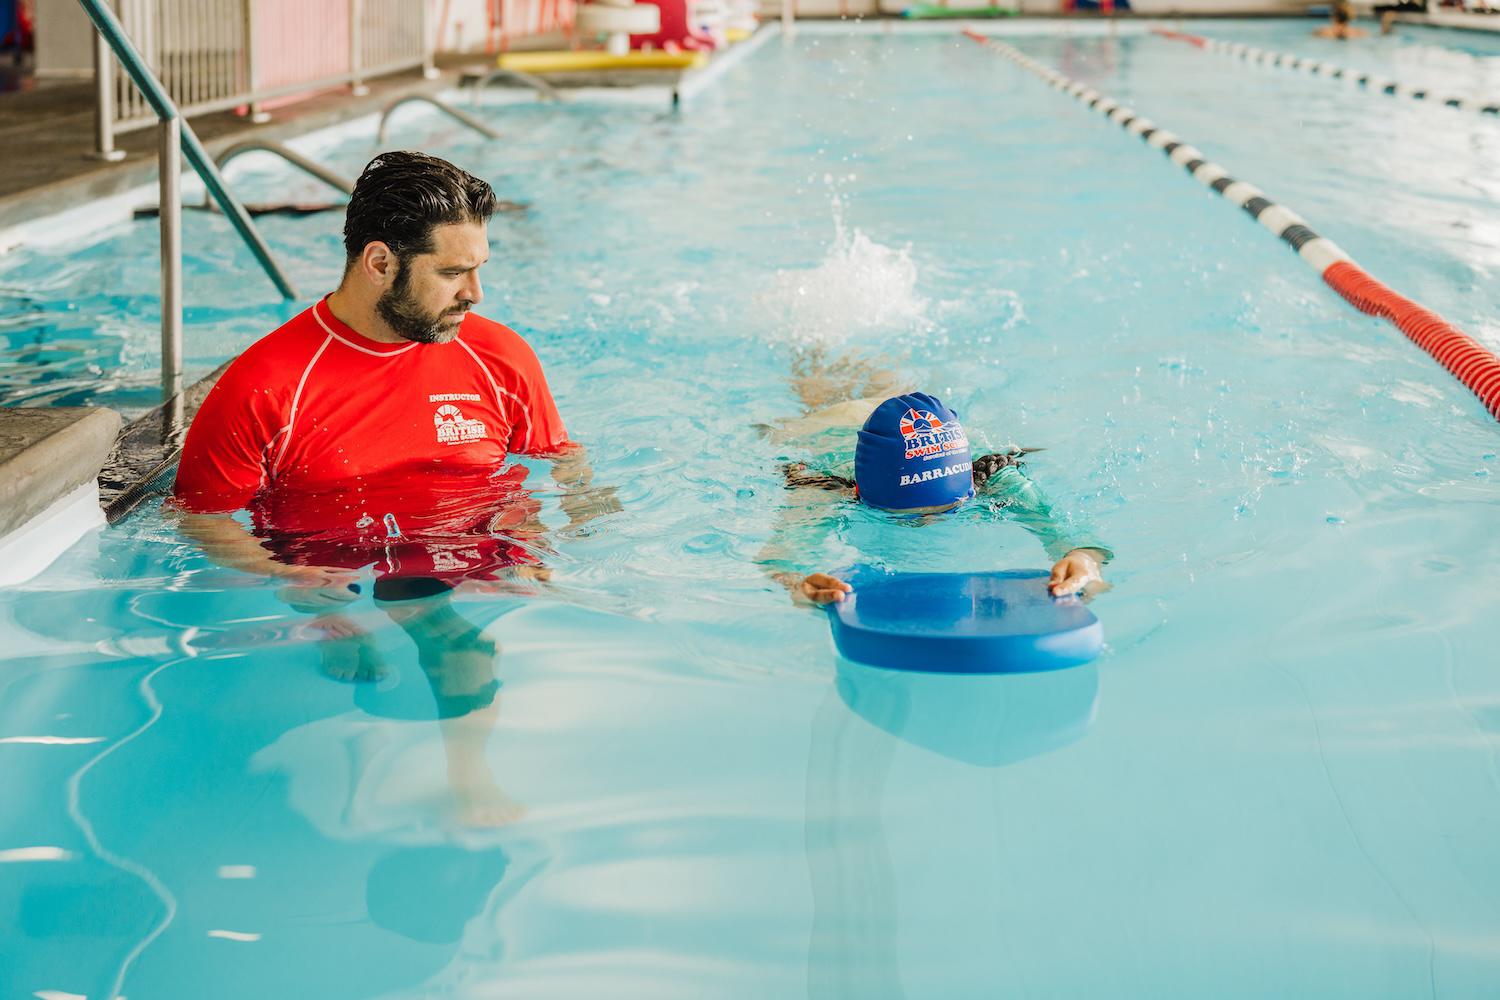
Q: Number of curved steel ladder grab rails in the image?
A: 3